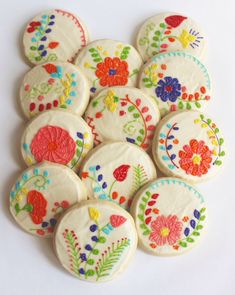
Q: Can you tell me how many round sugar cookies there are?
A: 12